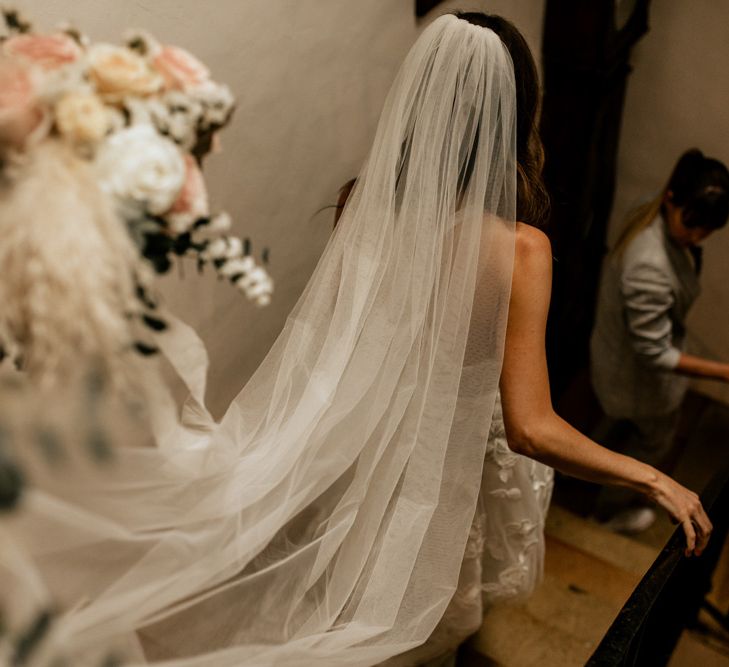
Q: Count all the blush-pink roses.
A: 4